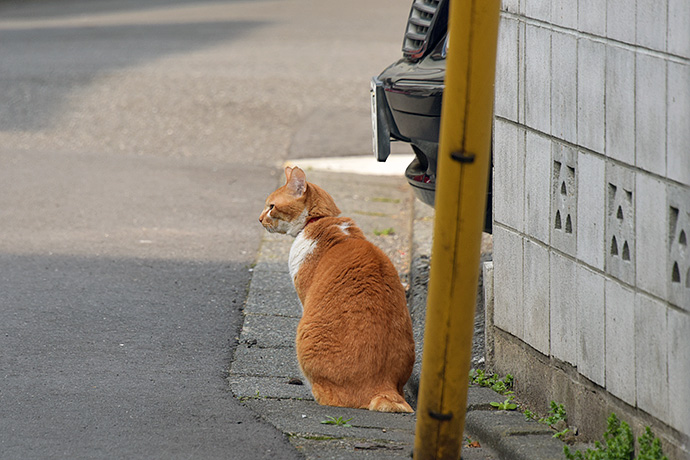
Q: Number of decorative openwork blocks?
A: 3